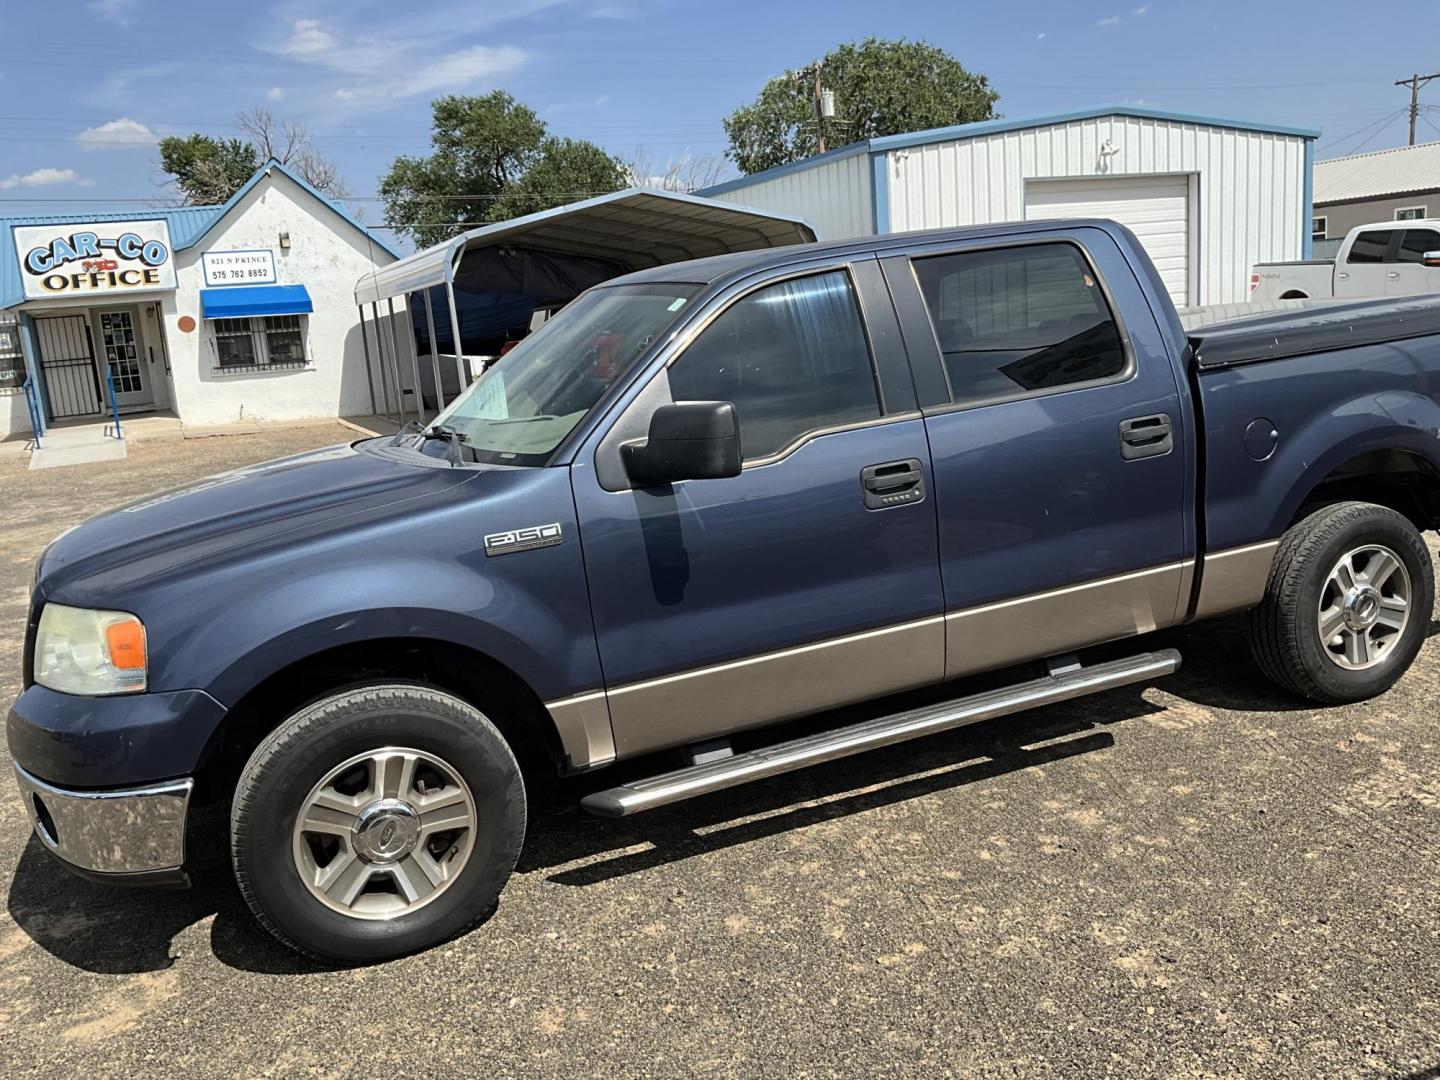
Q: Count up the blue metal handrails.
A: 2